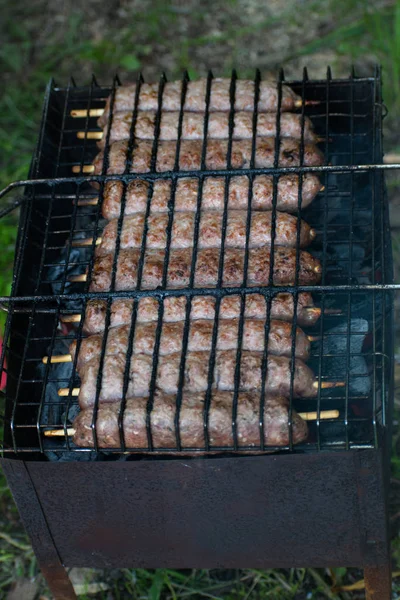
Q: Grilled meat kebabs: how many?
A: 10